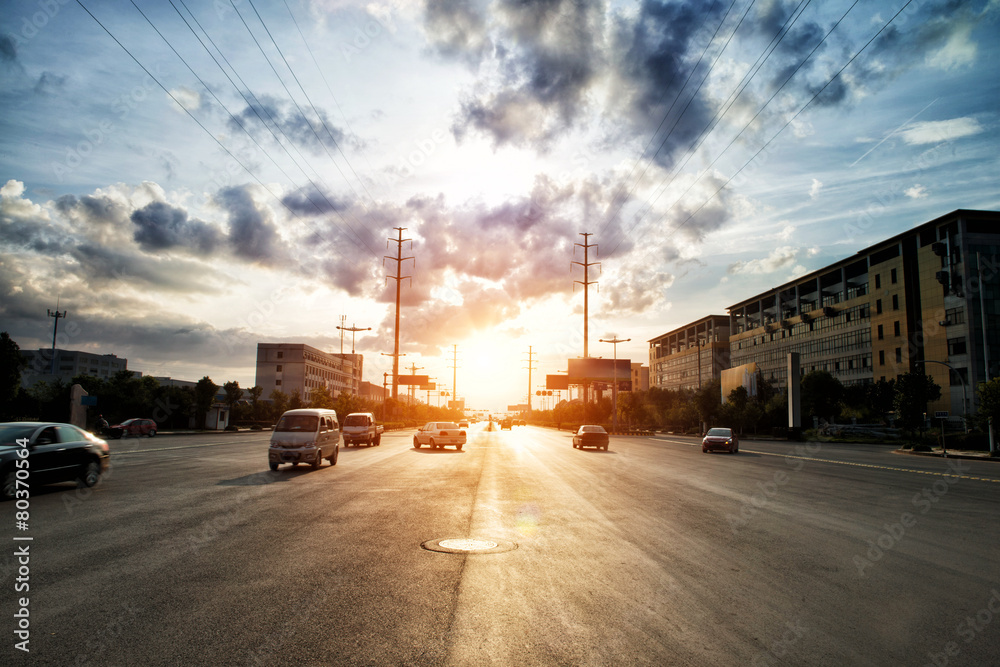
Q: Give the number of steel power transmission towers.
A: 4